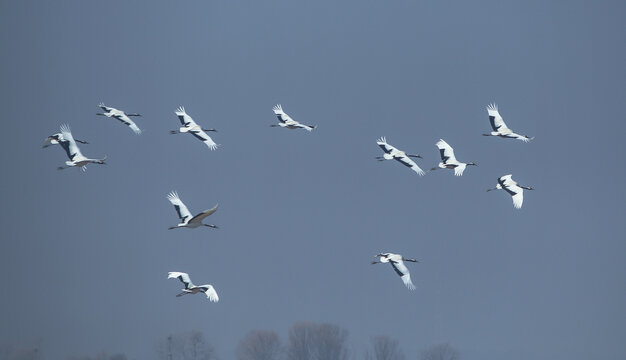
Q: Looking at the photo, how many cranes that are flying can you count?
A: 12